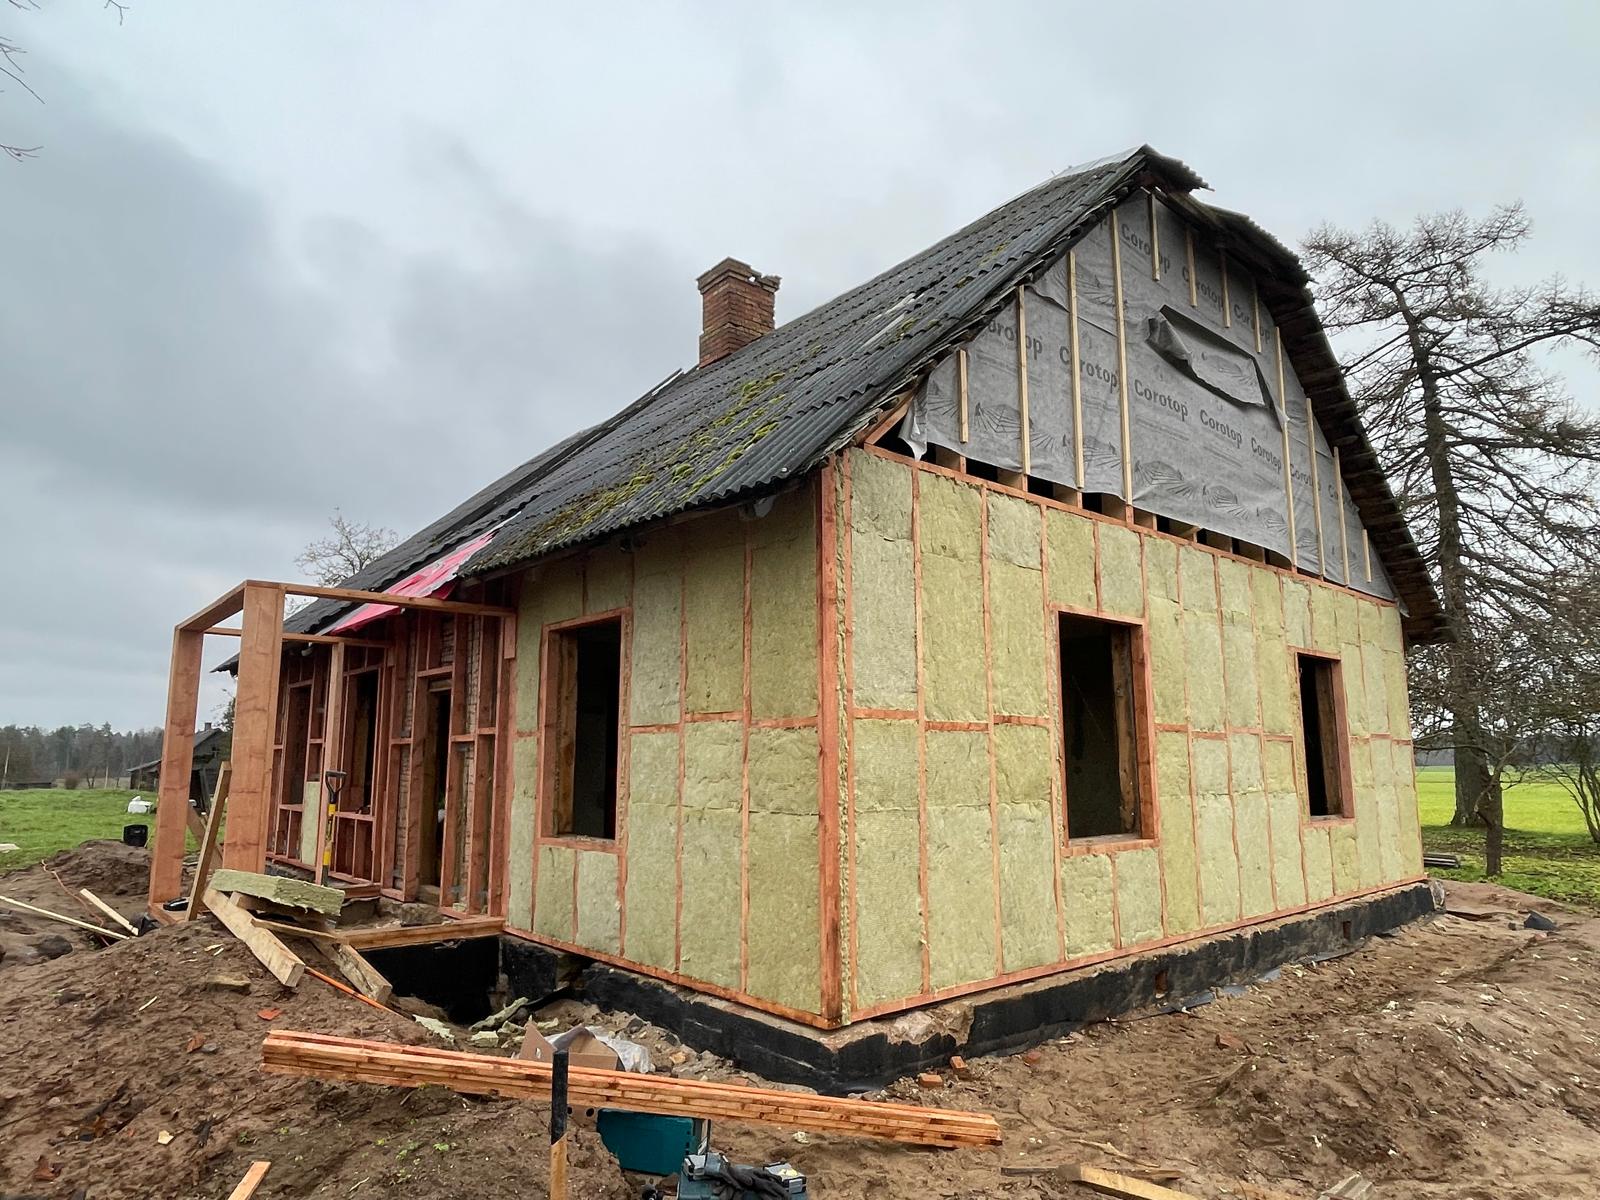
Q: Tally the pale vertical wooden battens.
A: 12